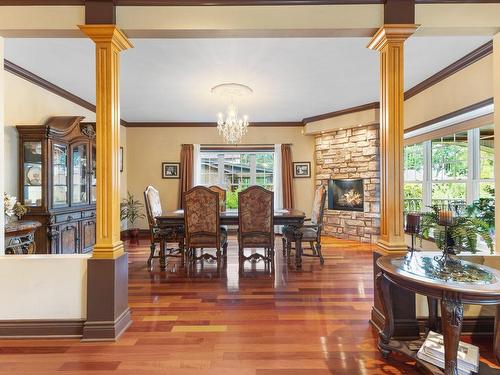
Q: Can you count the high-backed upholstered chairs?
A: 5